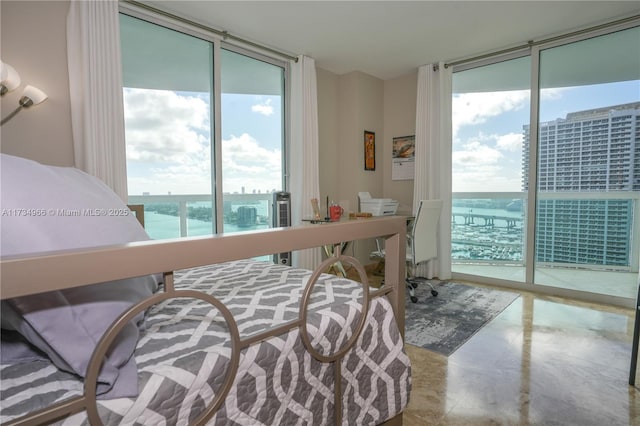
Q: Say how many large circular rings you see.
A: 2